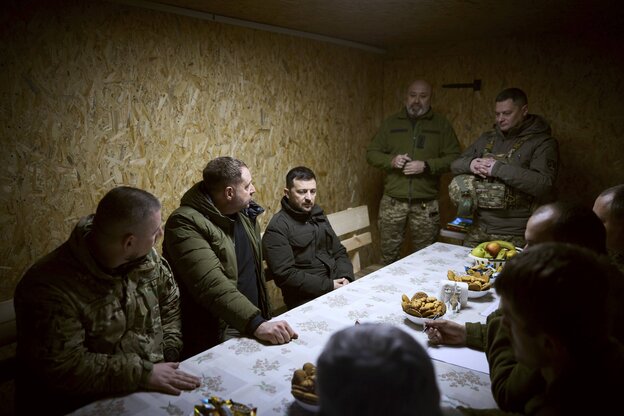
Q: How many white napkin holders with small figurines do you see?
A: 1